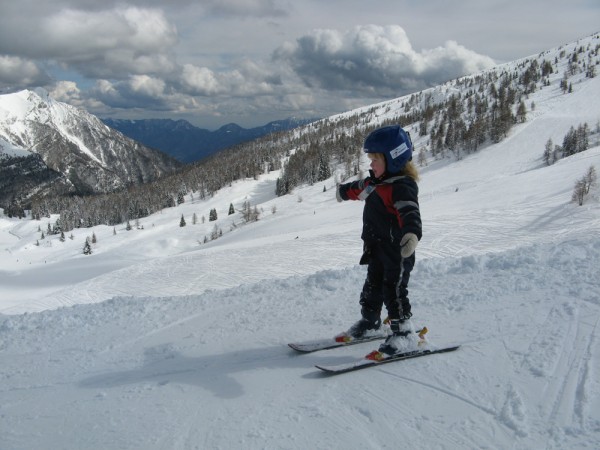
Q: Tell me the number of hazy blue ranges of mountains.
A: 1